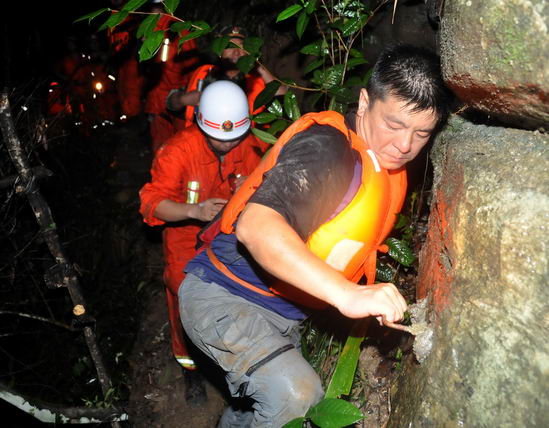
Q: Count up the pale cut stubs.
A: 1